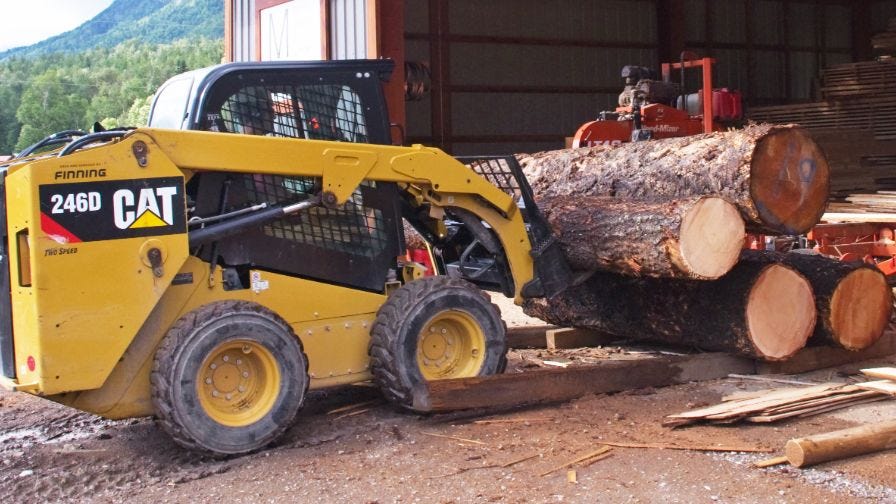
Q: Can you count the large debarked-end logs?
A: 4